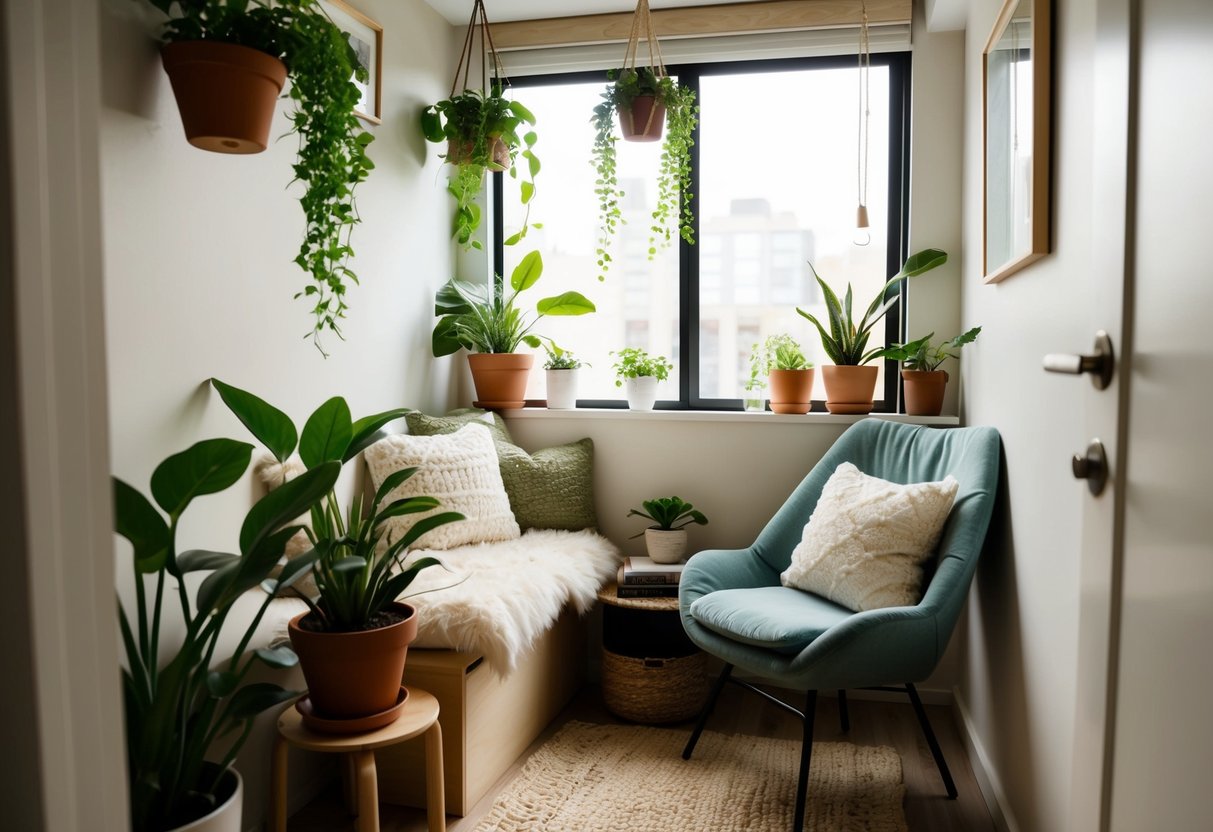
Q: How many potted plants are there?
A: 13